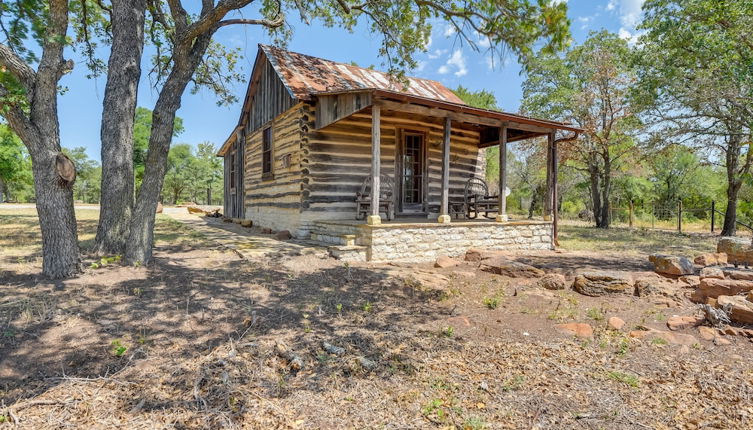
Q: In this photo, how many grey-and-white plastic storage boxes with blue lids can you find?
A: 0